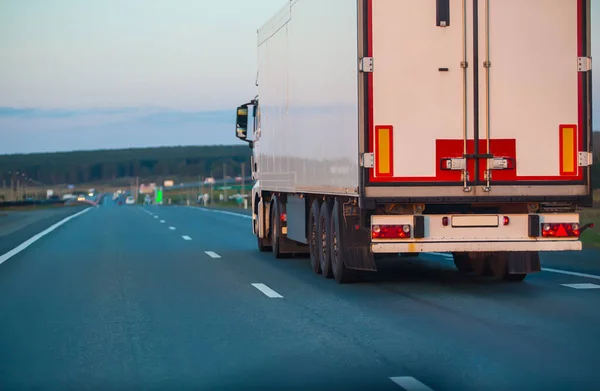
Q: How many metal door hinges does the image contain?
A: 4